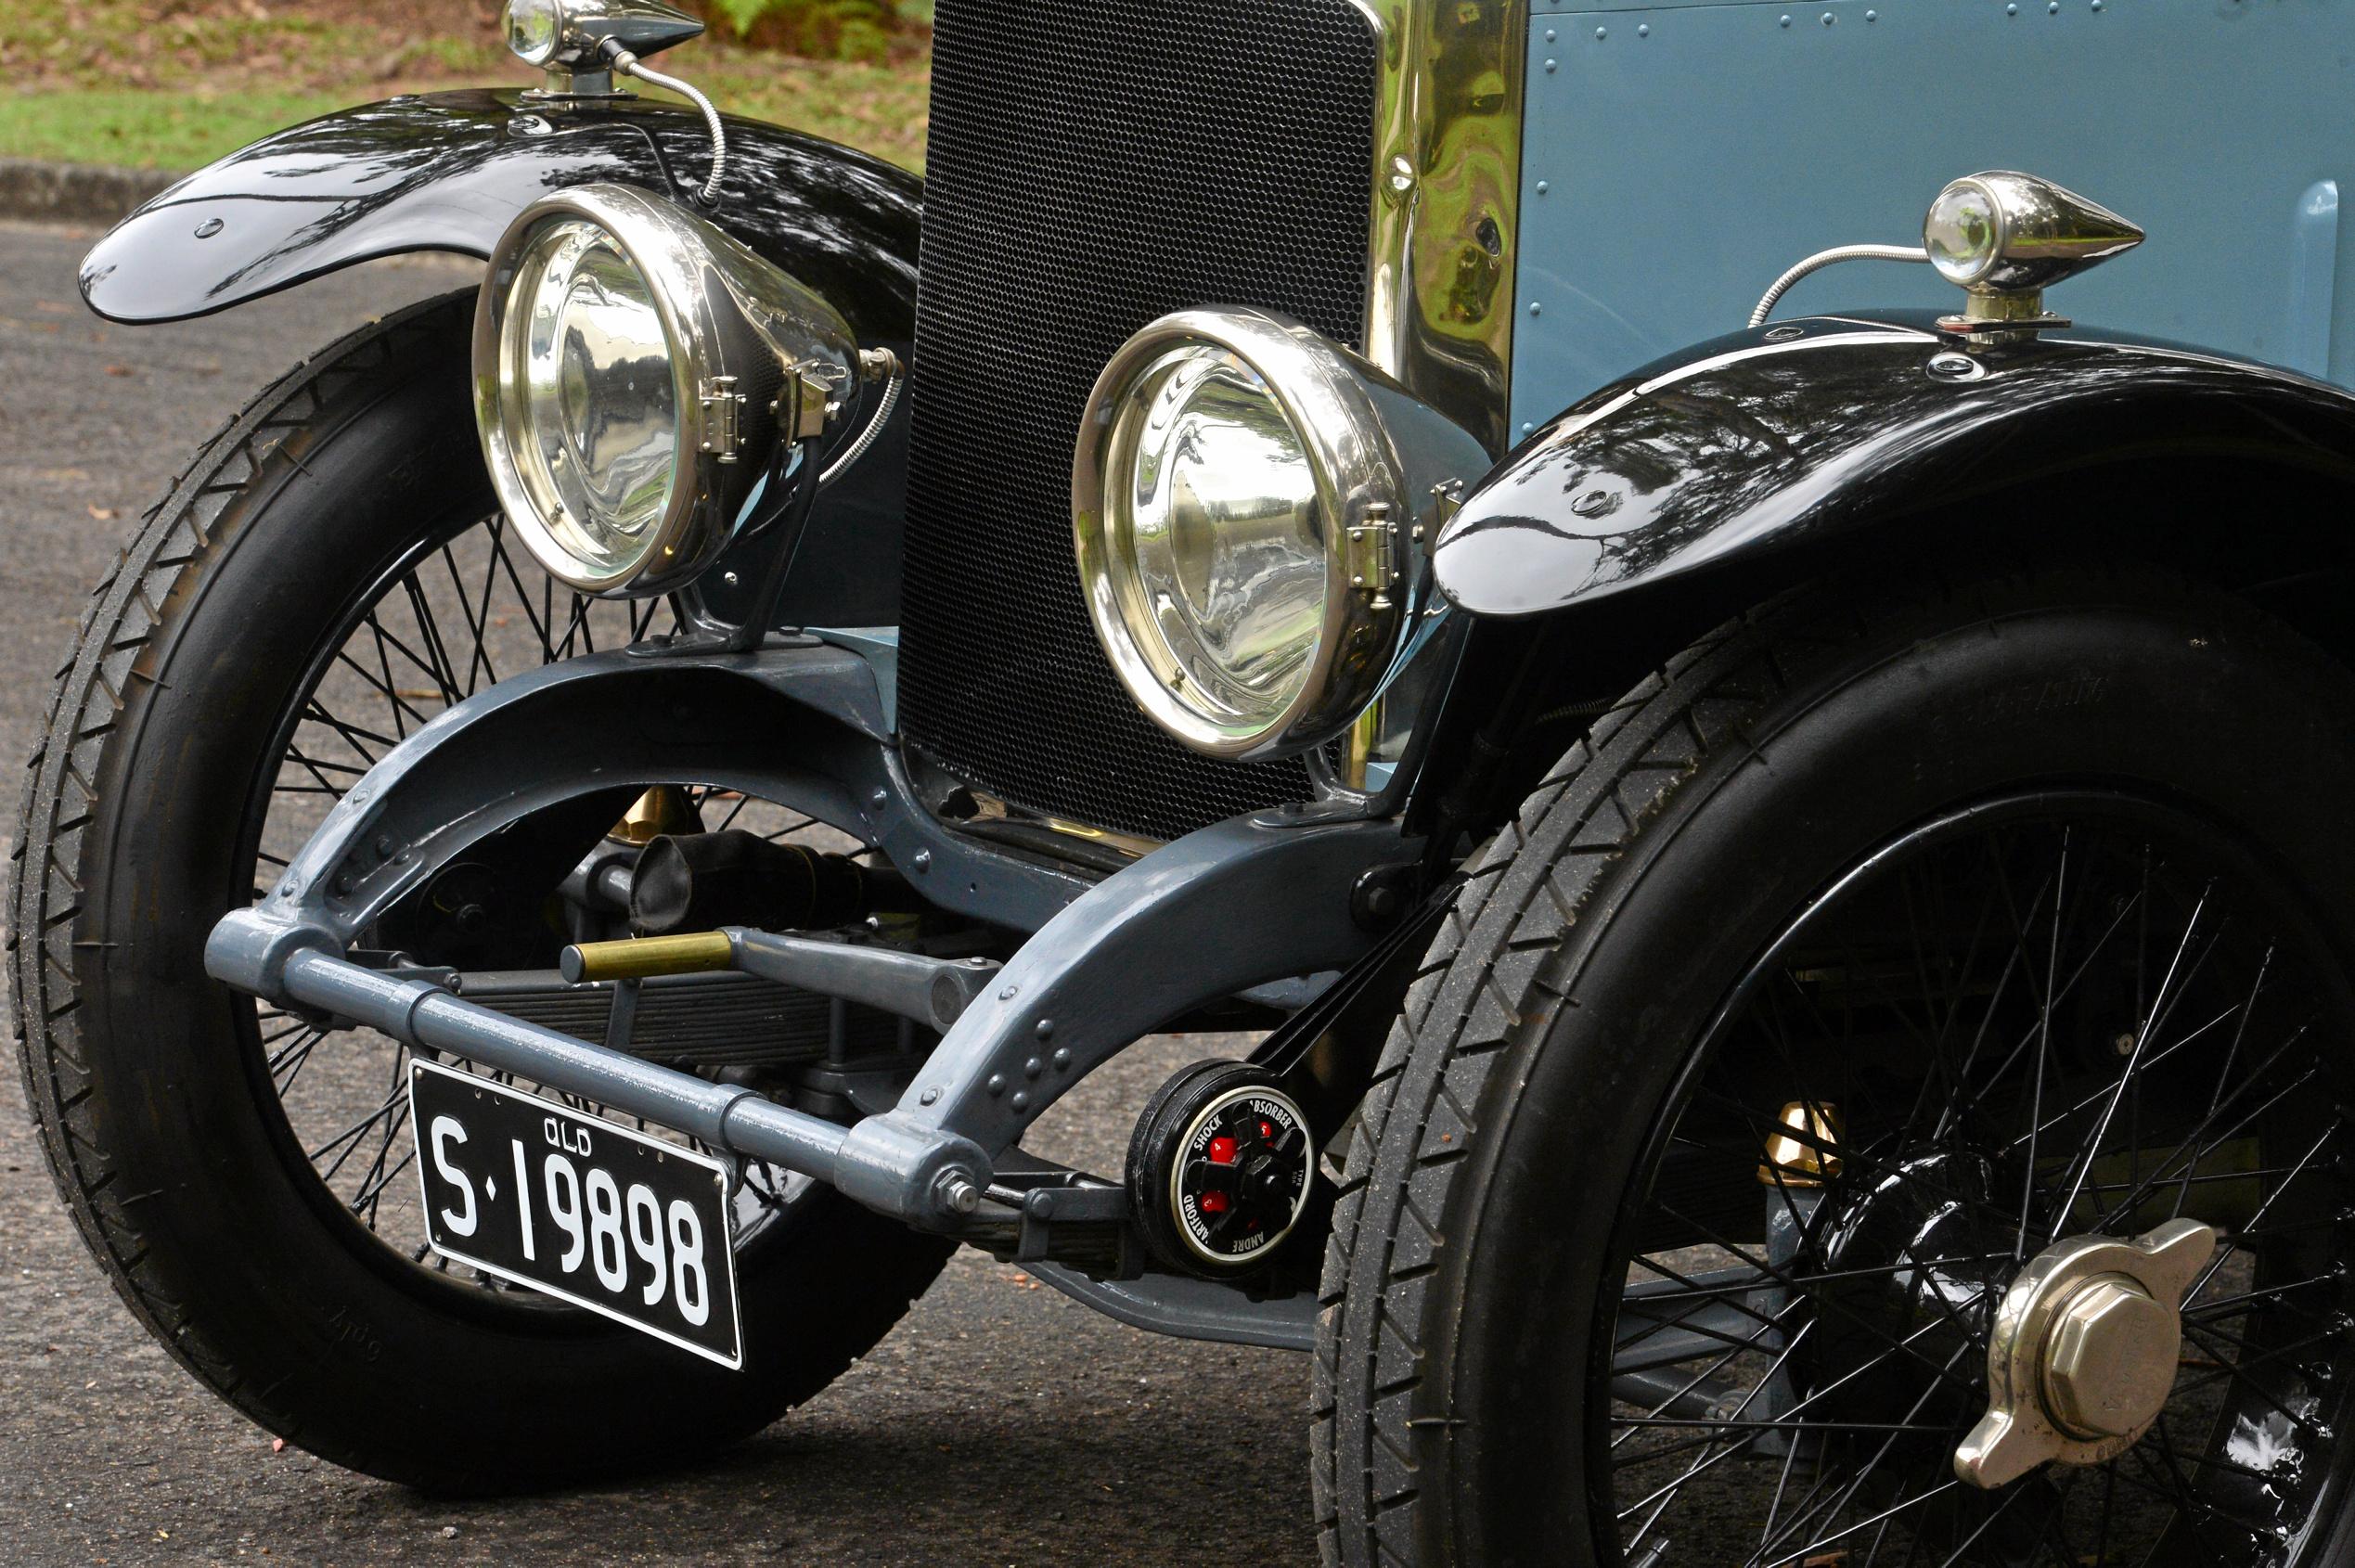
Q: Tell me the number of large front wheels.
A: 2